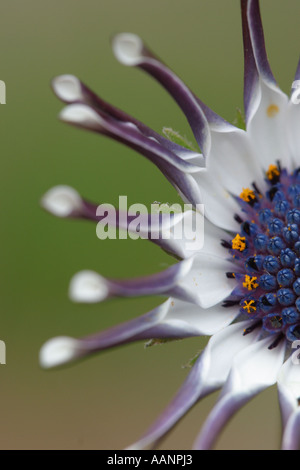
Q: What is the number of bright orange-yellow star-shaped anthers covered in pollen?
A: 5